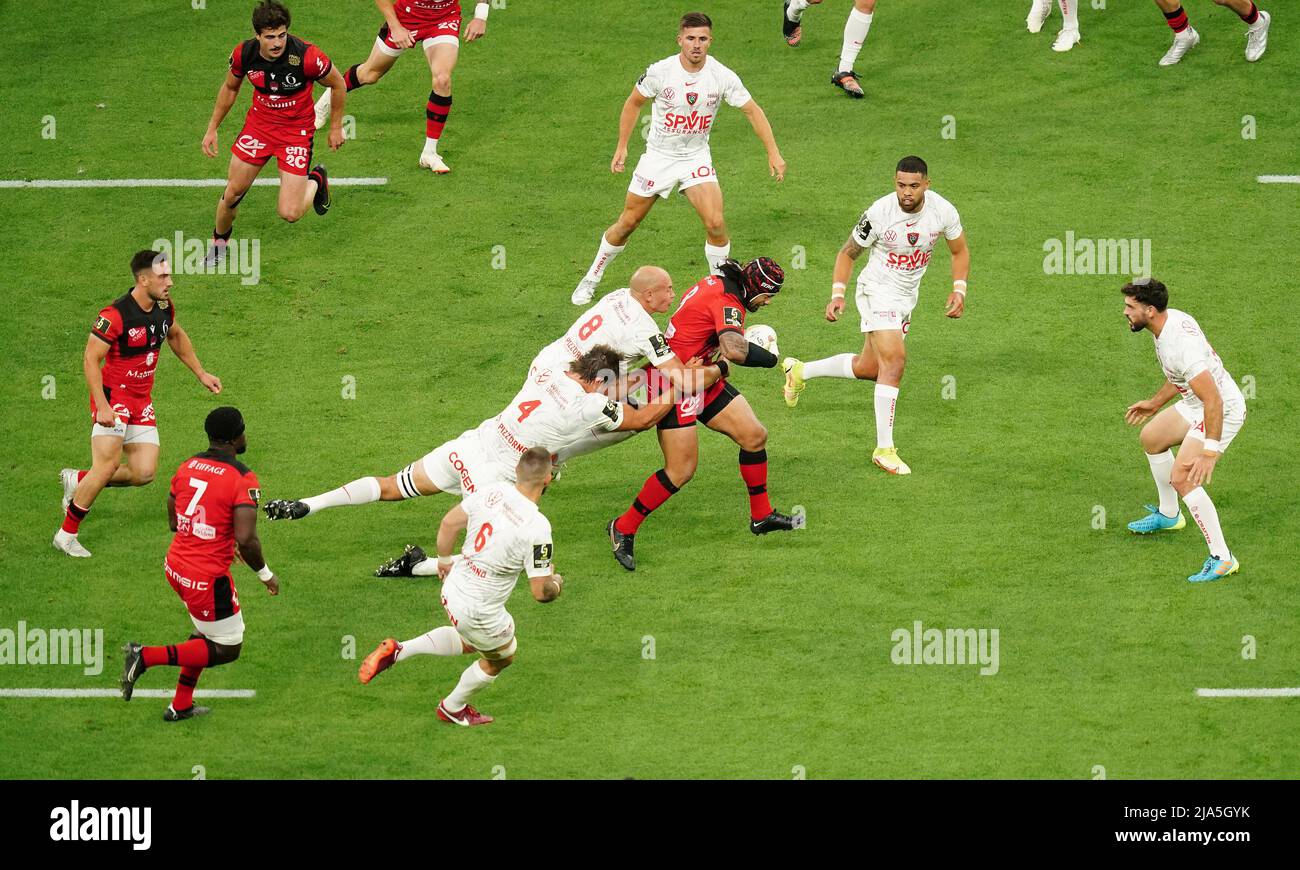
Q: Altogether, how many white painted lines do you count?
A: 4